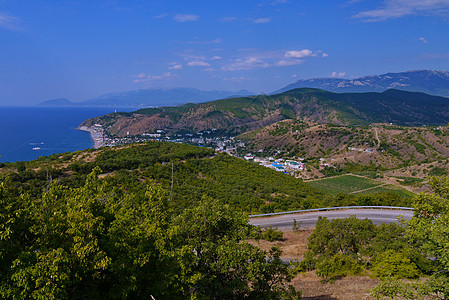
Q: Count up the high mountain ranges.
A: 2